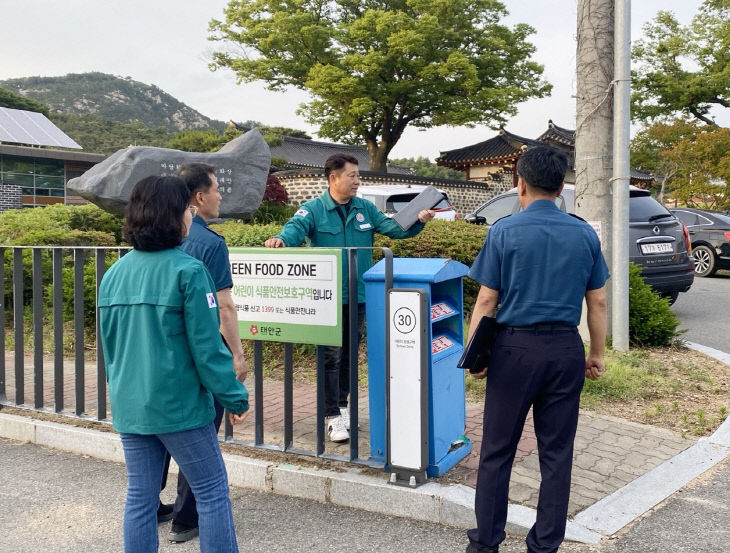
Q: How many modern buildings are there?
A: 1